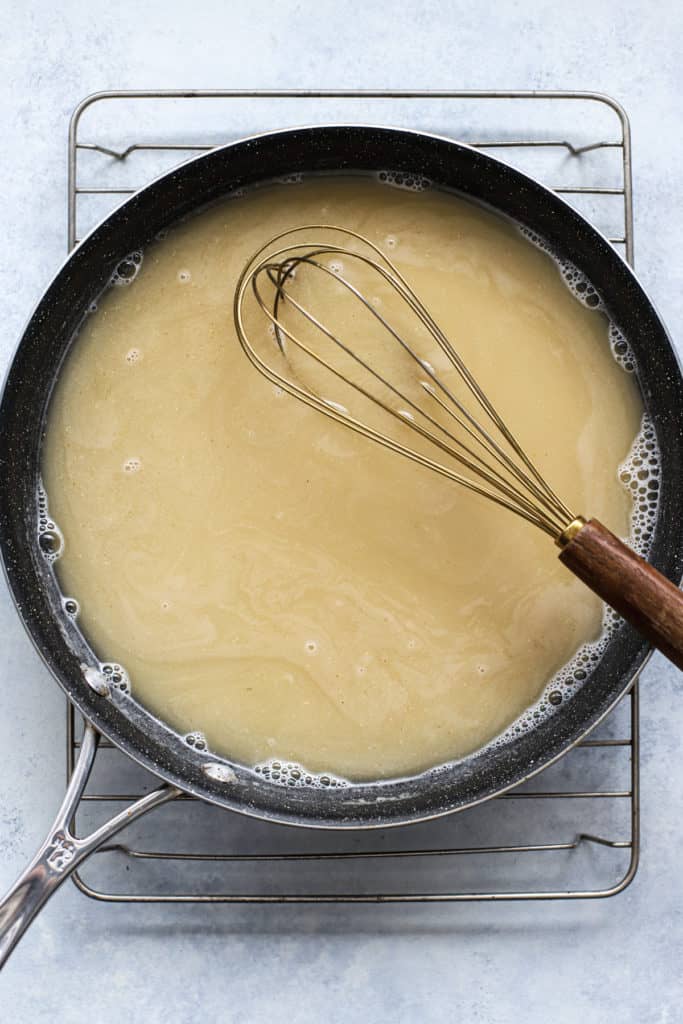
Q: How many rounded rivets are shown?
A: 2